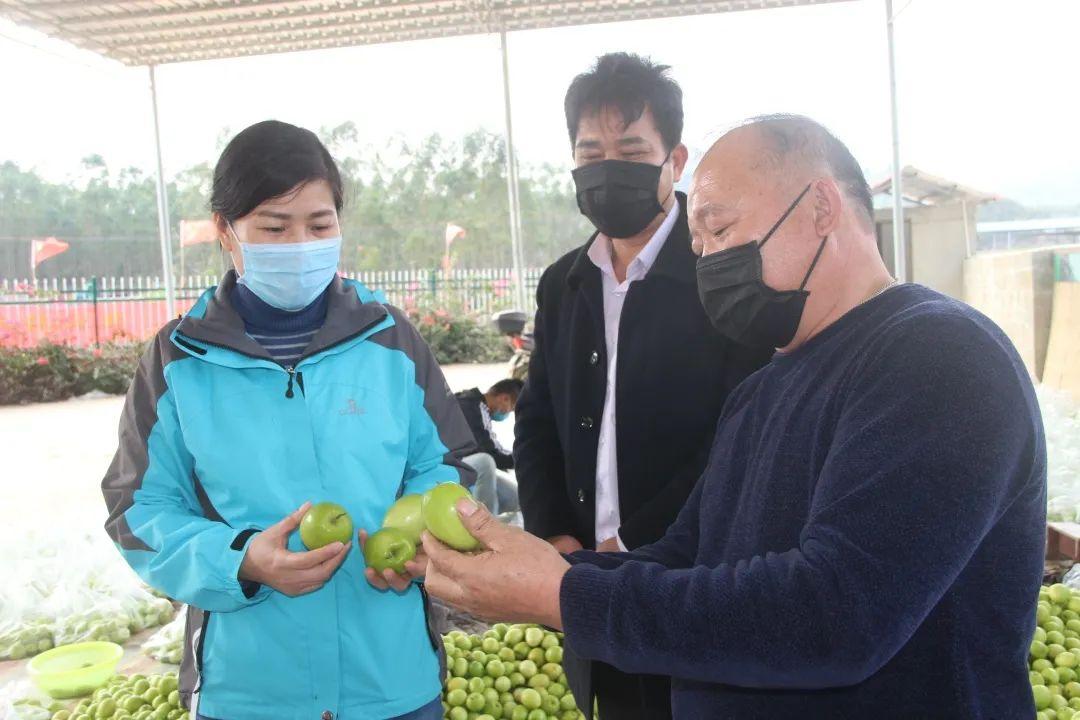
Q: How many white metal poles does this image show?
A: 3